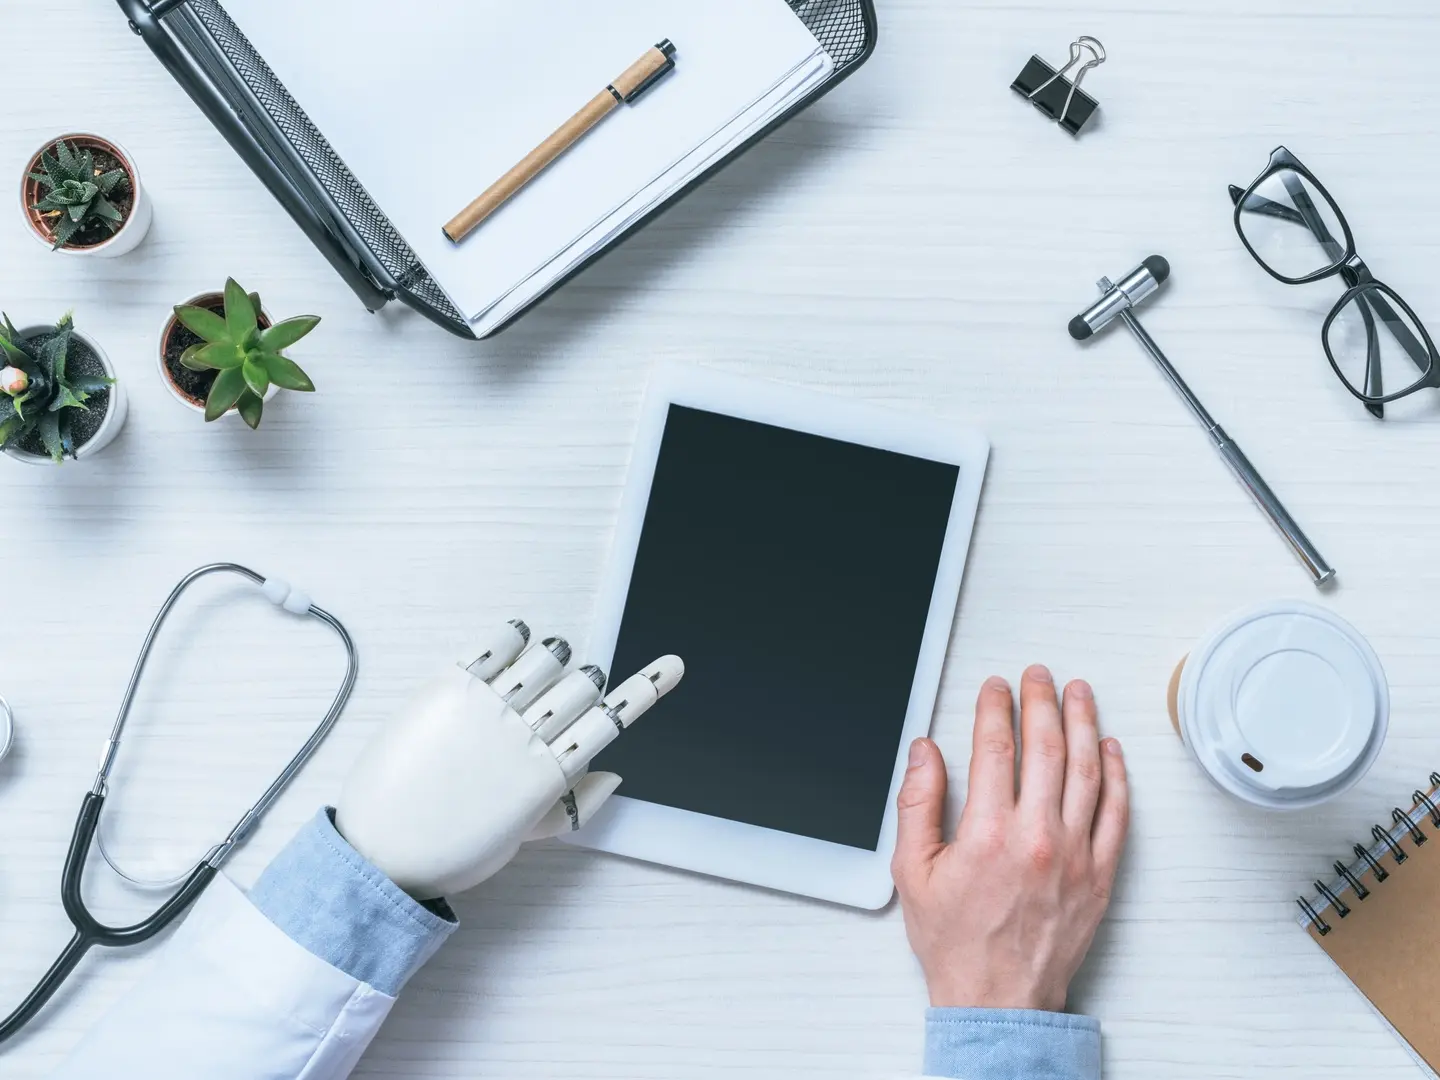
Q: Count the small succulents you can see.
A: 3